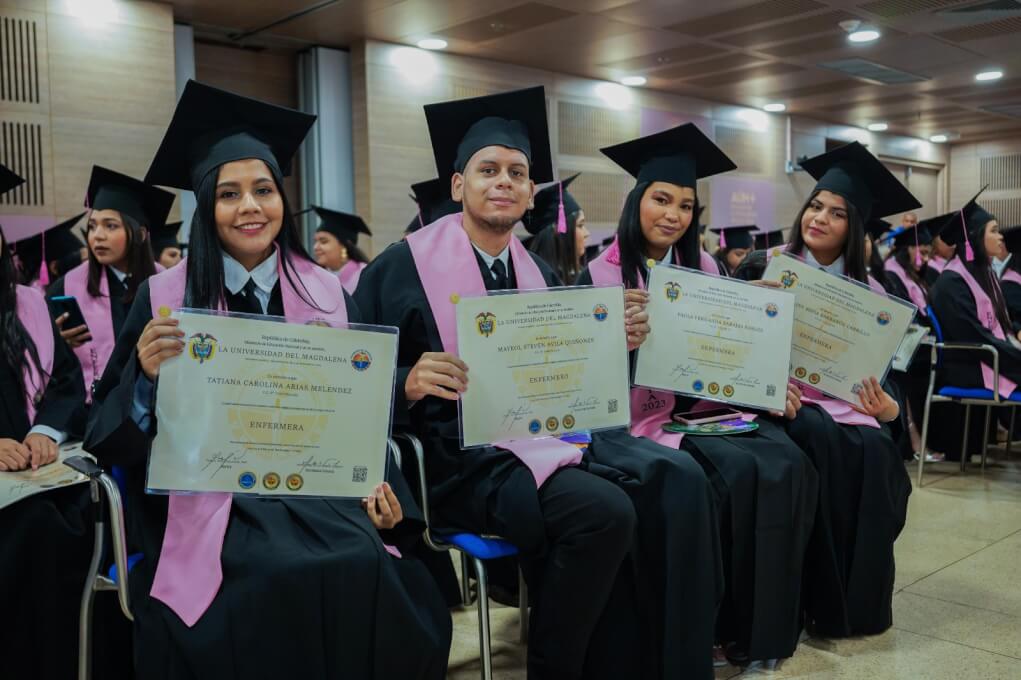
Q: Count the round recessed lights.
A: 7